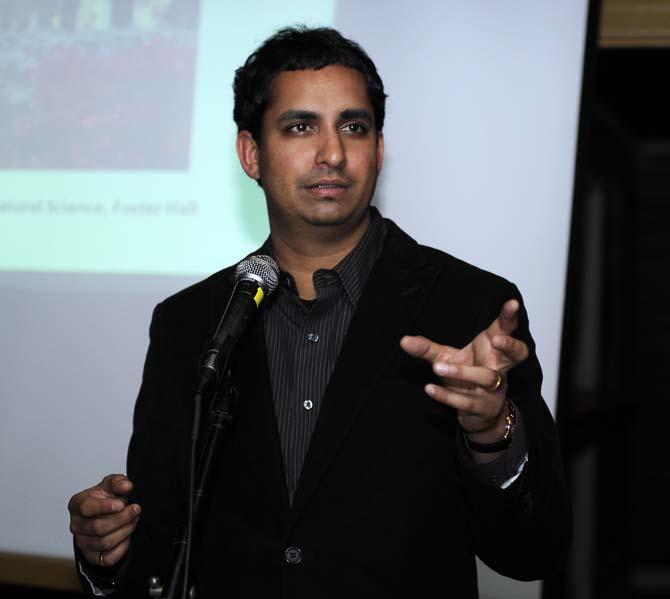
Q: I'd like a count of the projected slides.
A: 1